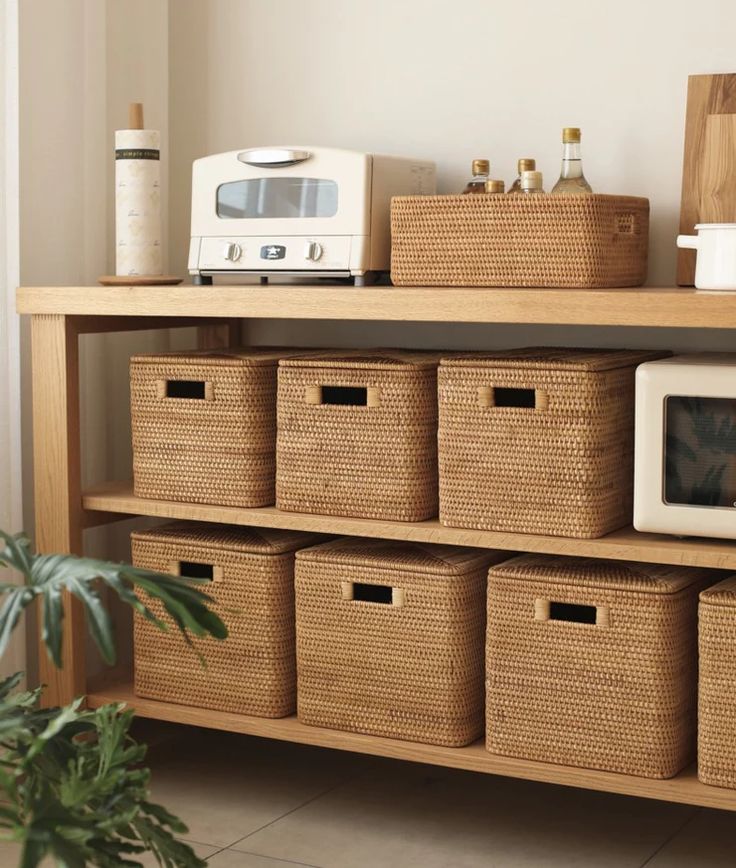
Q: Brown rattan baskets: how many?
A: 8